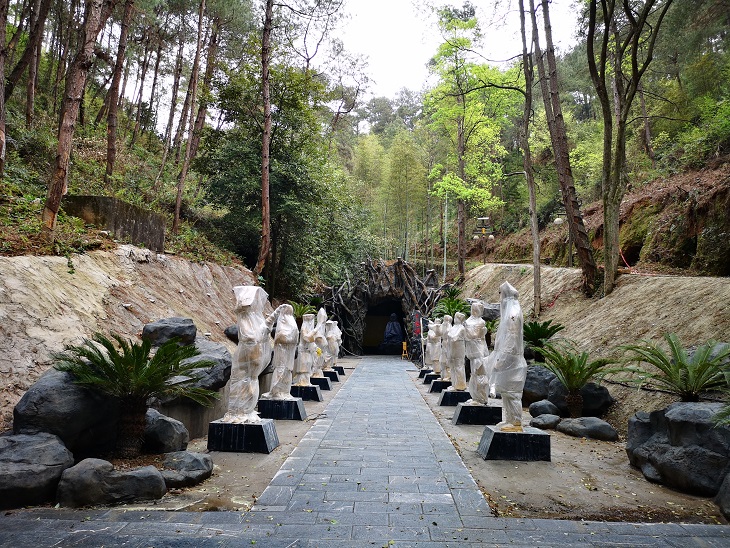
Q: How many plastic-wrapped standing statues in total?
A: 12